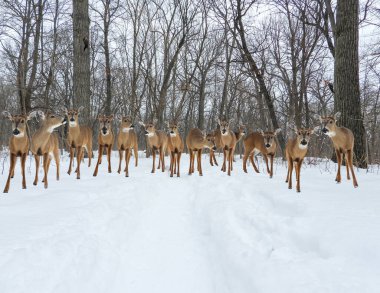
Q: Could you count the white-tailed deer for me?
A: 13